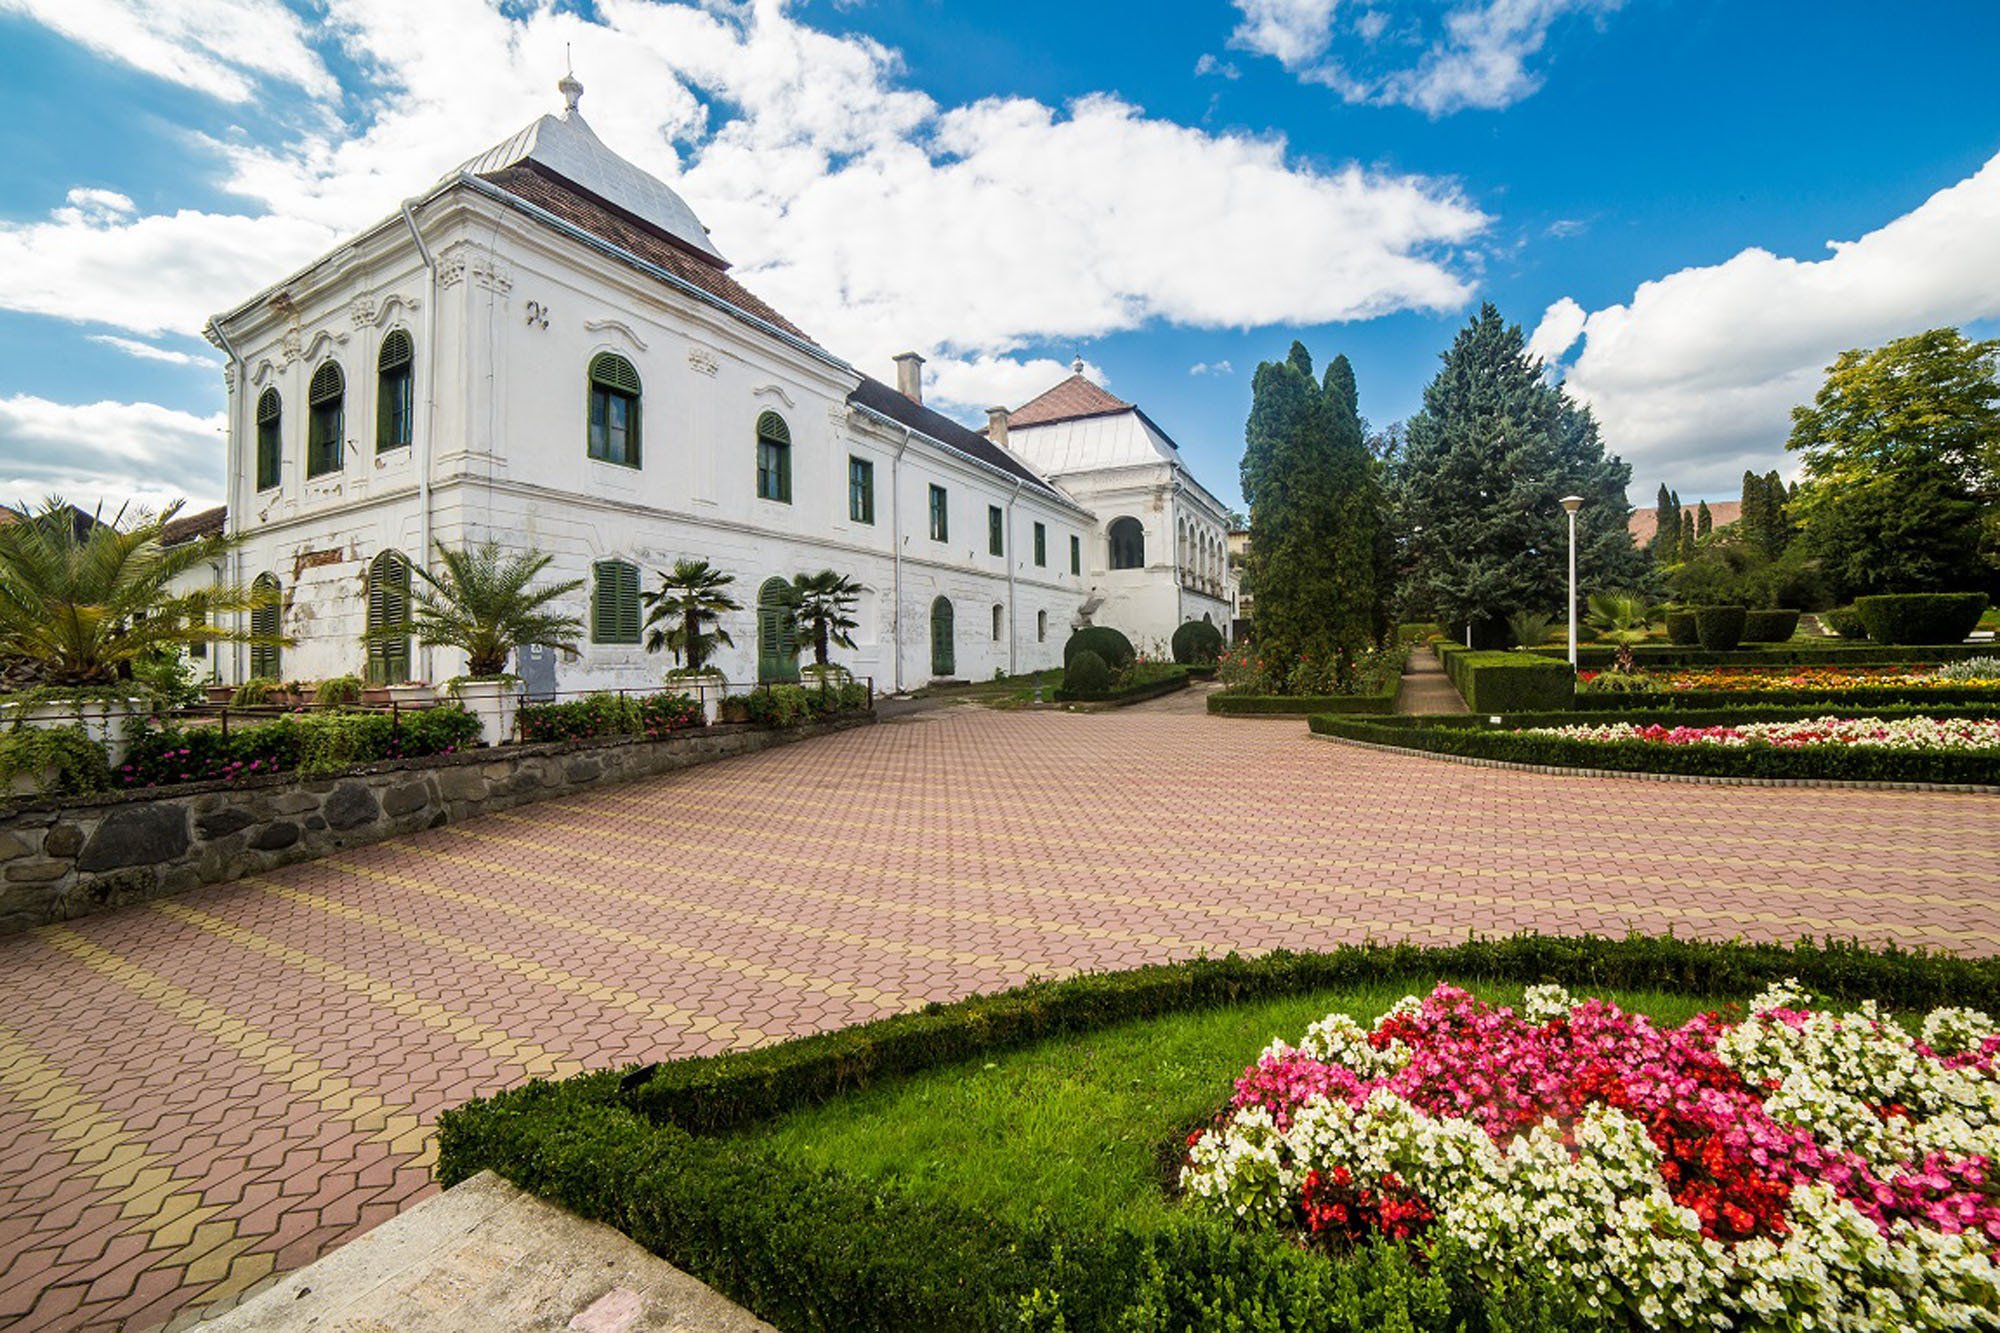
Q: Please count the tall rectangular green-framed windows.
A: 5